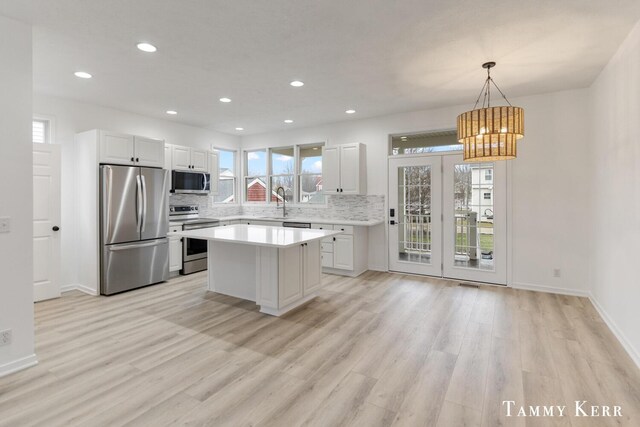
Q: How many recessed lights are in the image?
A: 8